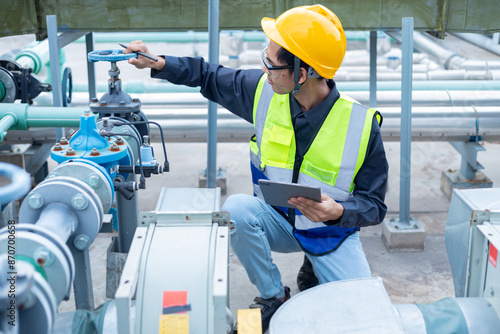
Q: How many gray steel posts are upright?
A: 5